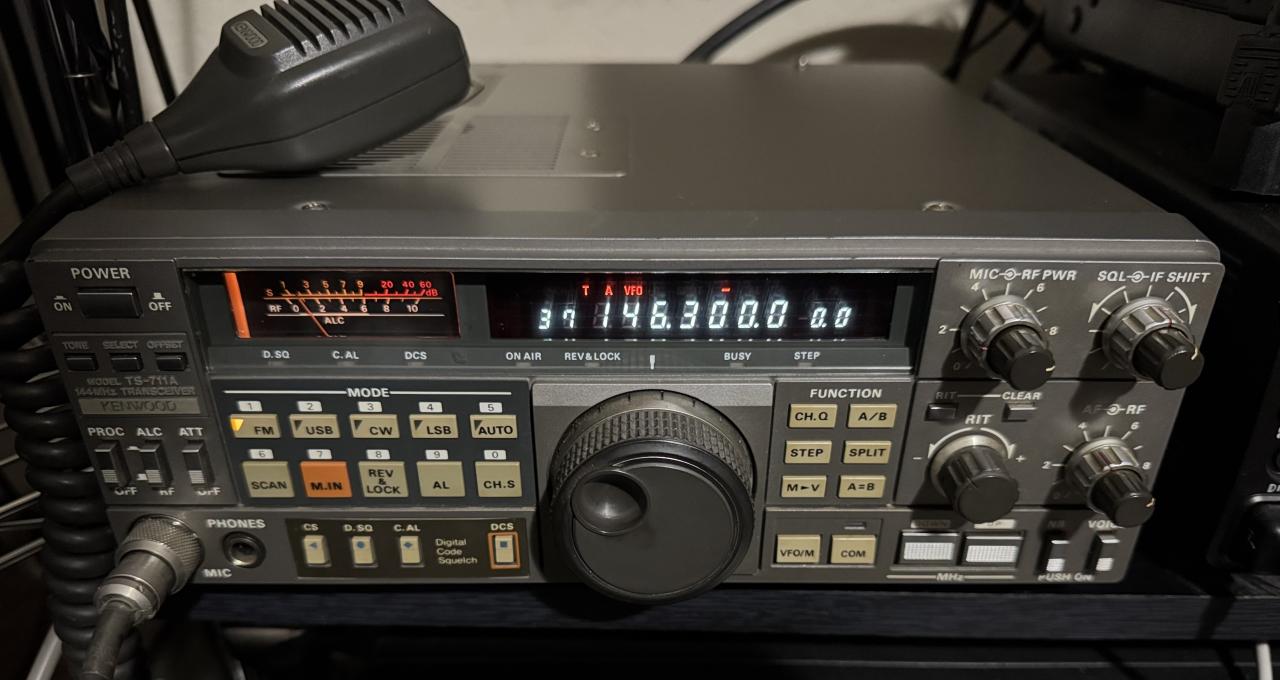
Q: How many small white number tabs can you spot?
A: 10